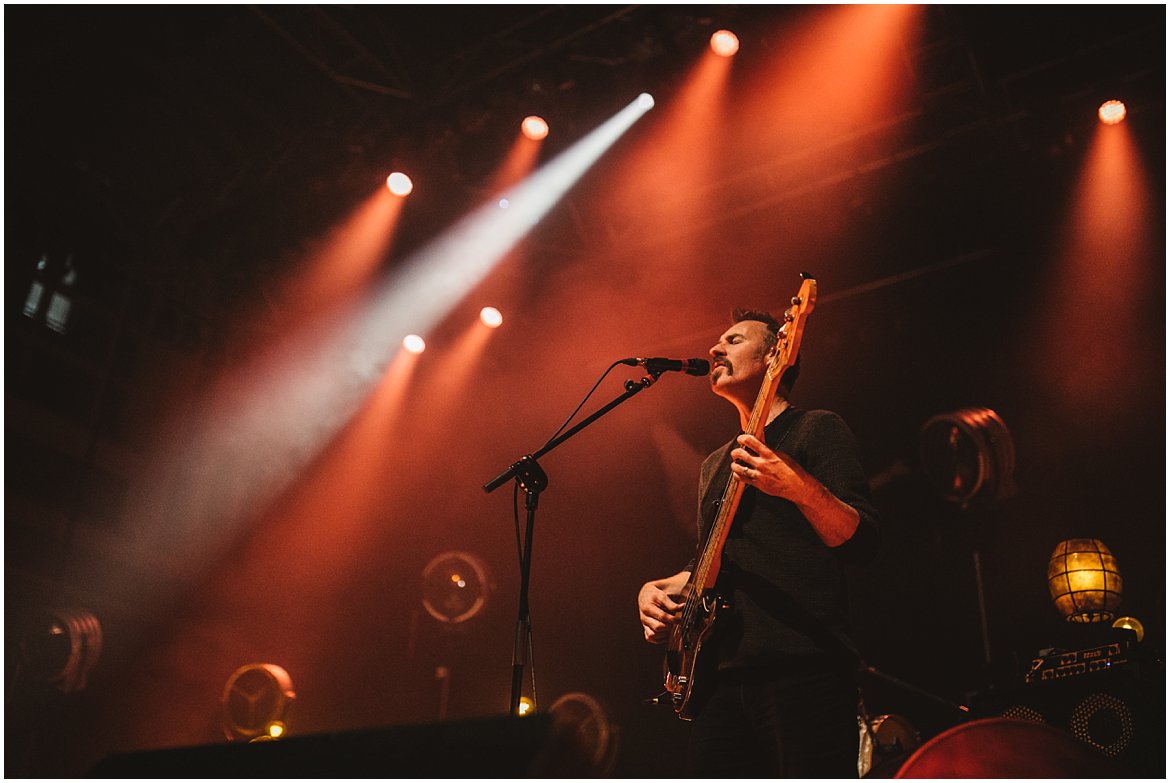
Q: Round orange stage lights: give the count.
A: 6